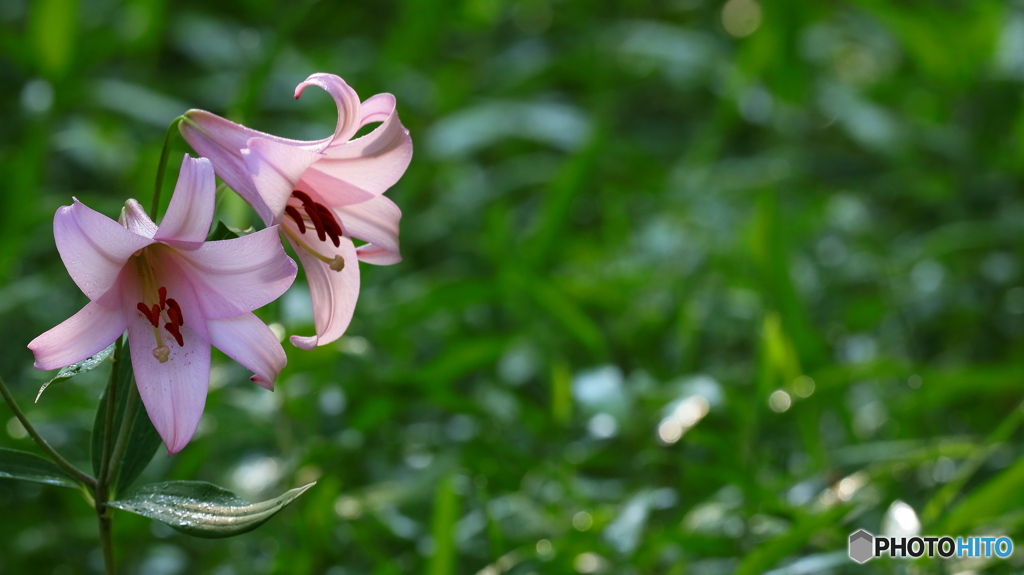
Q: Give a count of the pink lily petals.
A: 12